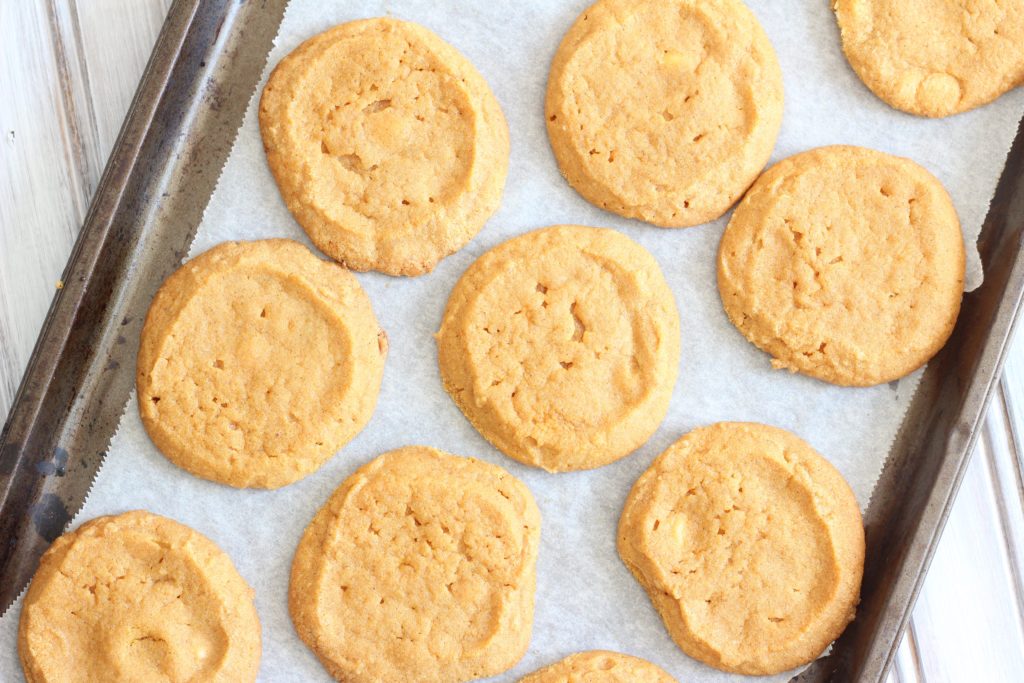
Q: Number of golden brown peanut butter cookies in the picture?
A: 10